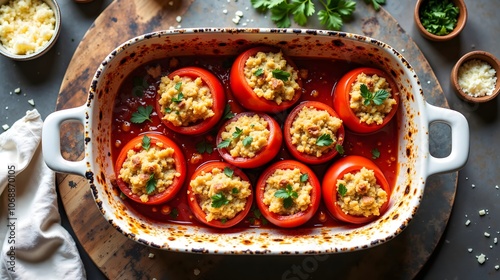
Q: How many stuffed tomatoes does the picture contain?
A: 9